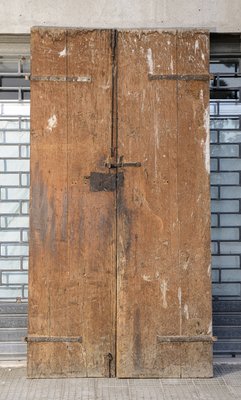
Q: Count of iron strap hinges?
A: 4